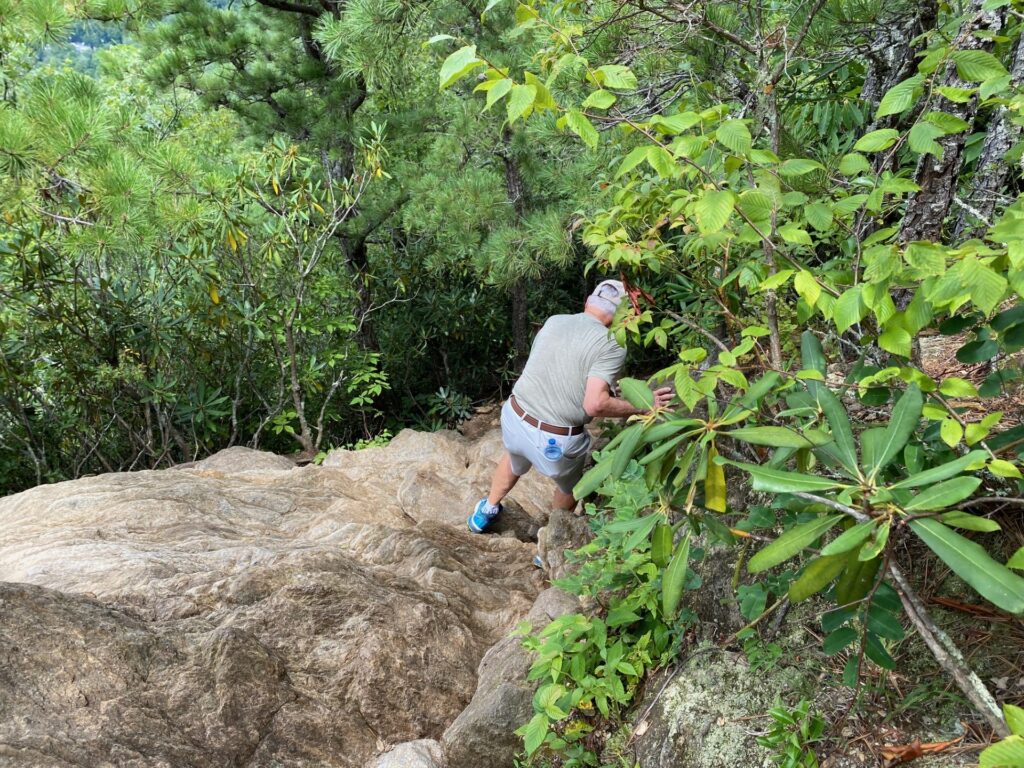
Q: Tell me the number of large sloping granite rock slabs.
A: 1